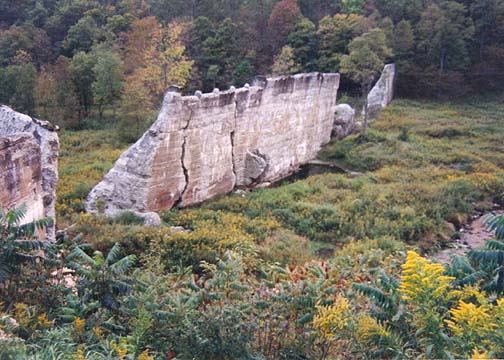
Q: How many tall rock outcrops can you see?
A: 3